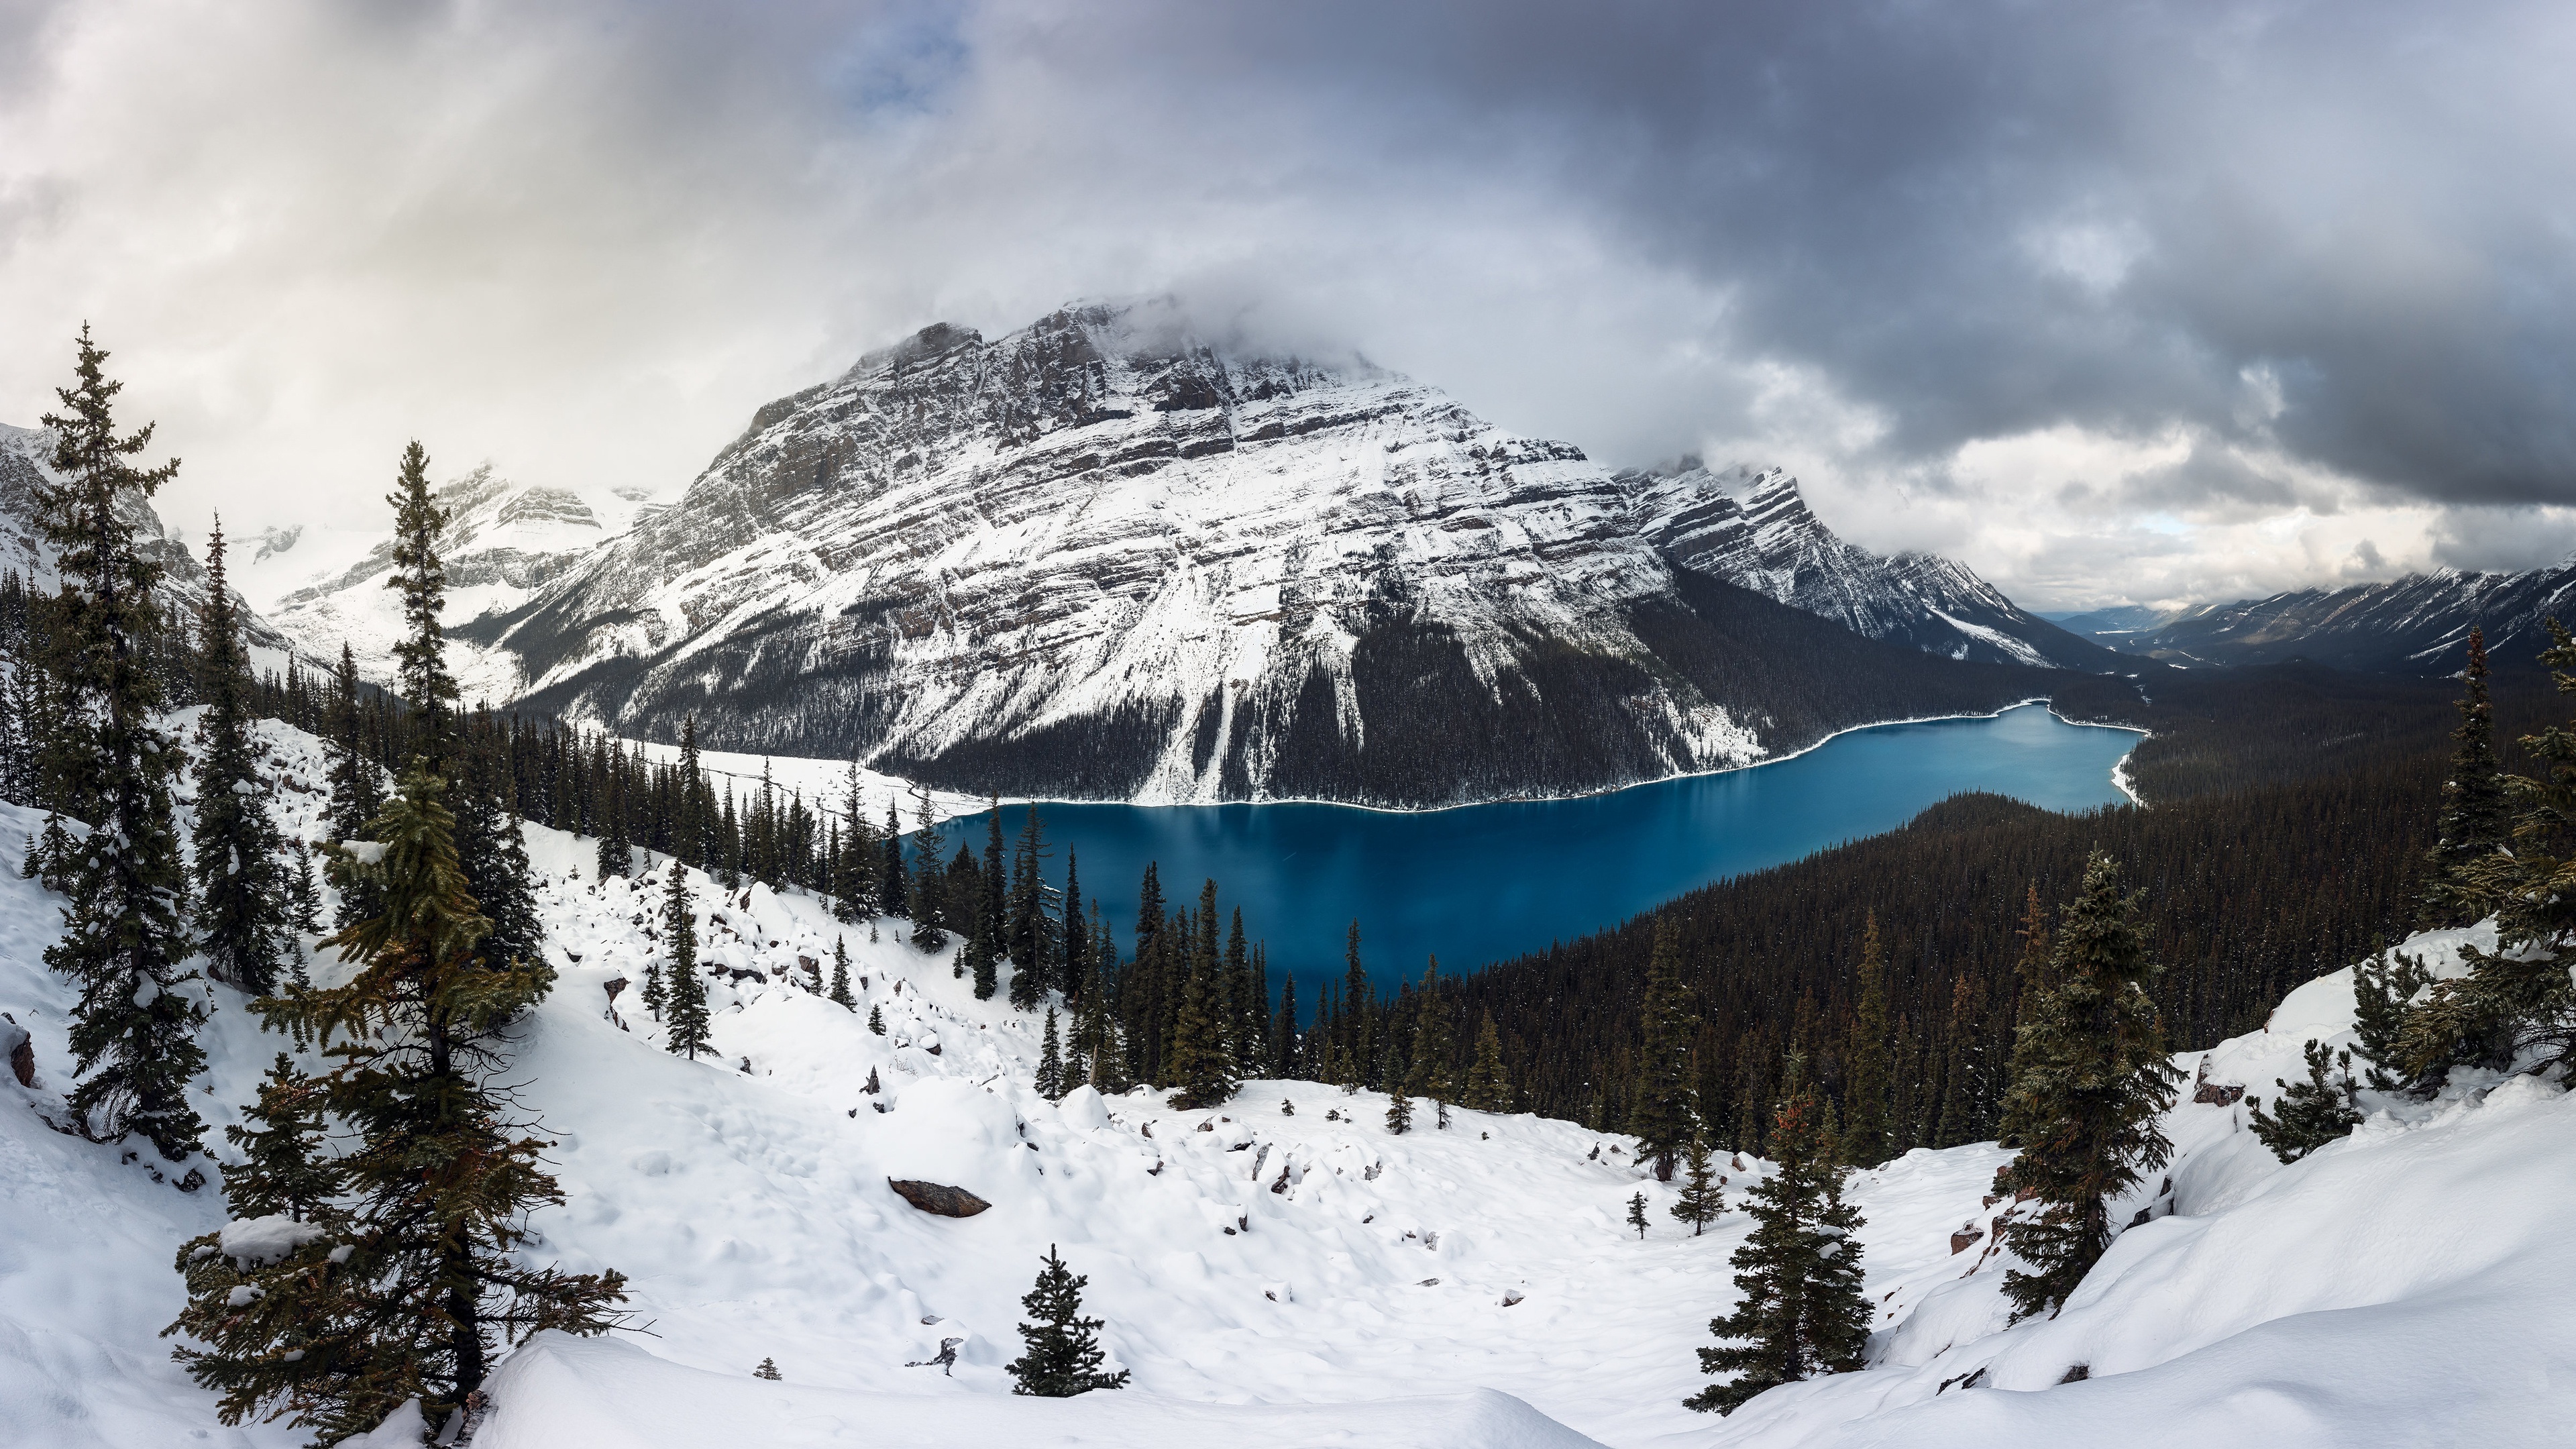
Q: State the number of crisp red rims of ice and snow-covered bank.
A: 0